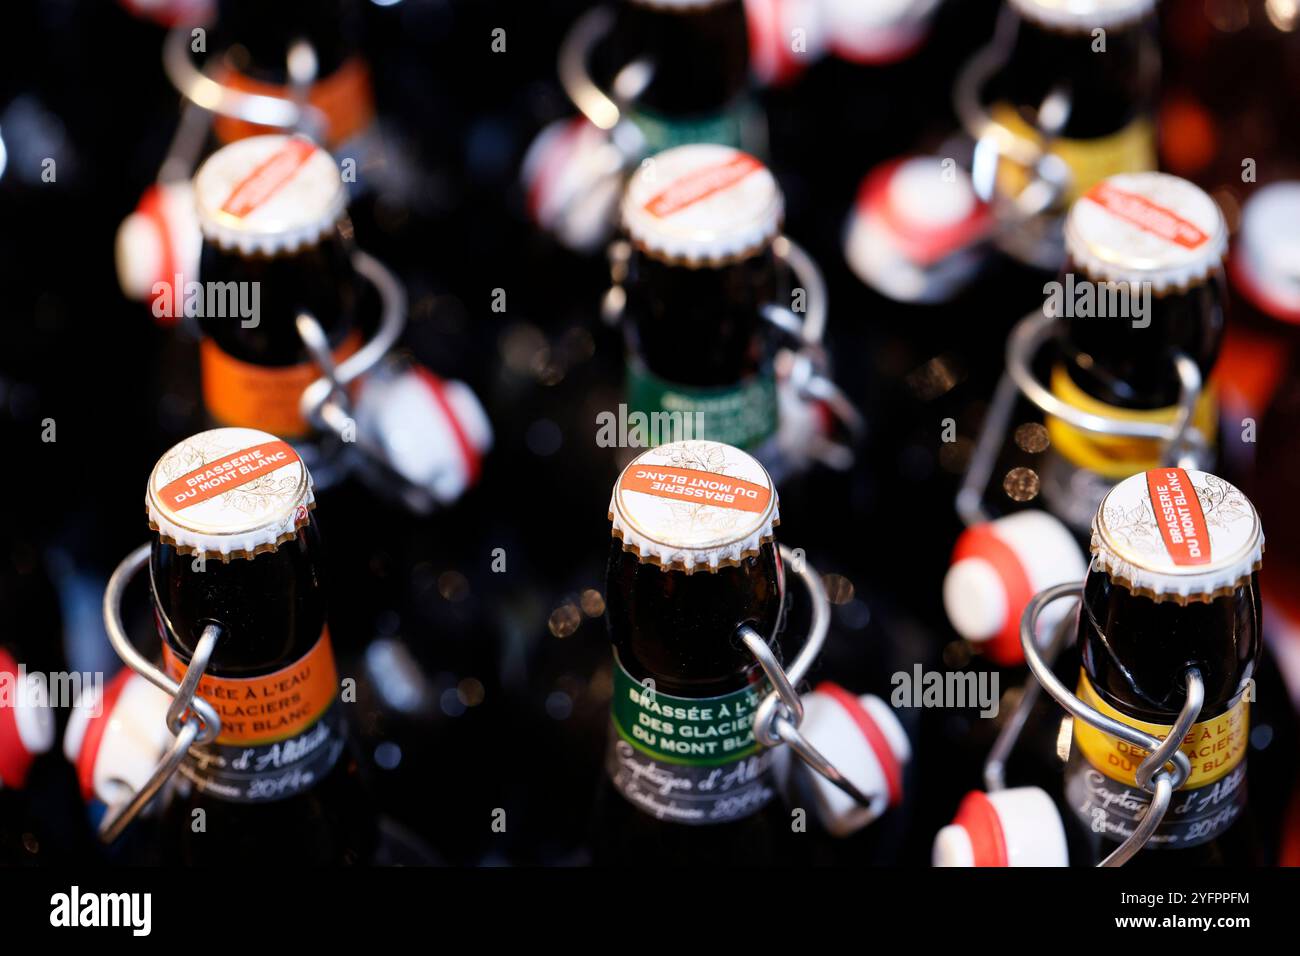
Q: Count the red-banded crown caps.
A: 6